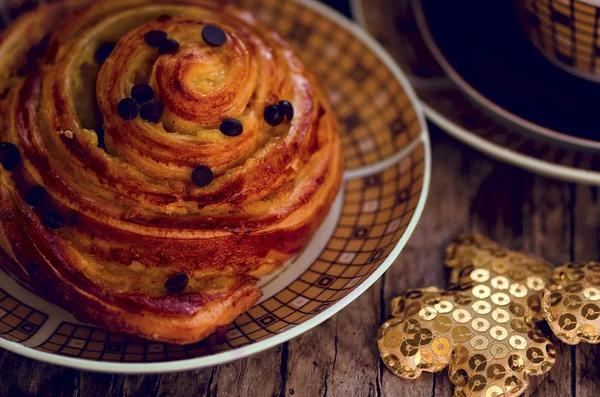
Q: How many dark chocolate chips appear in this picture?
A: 15